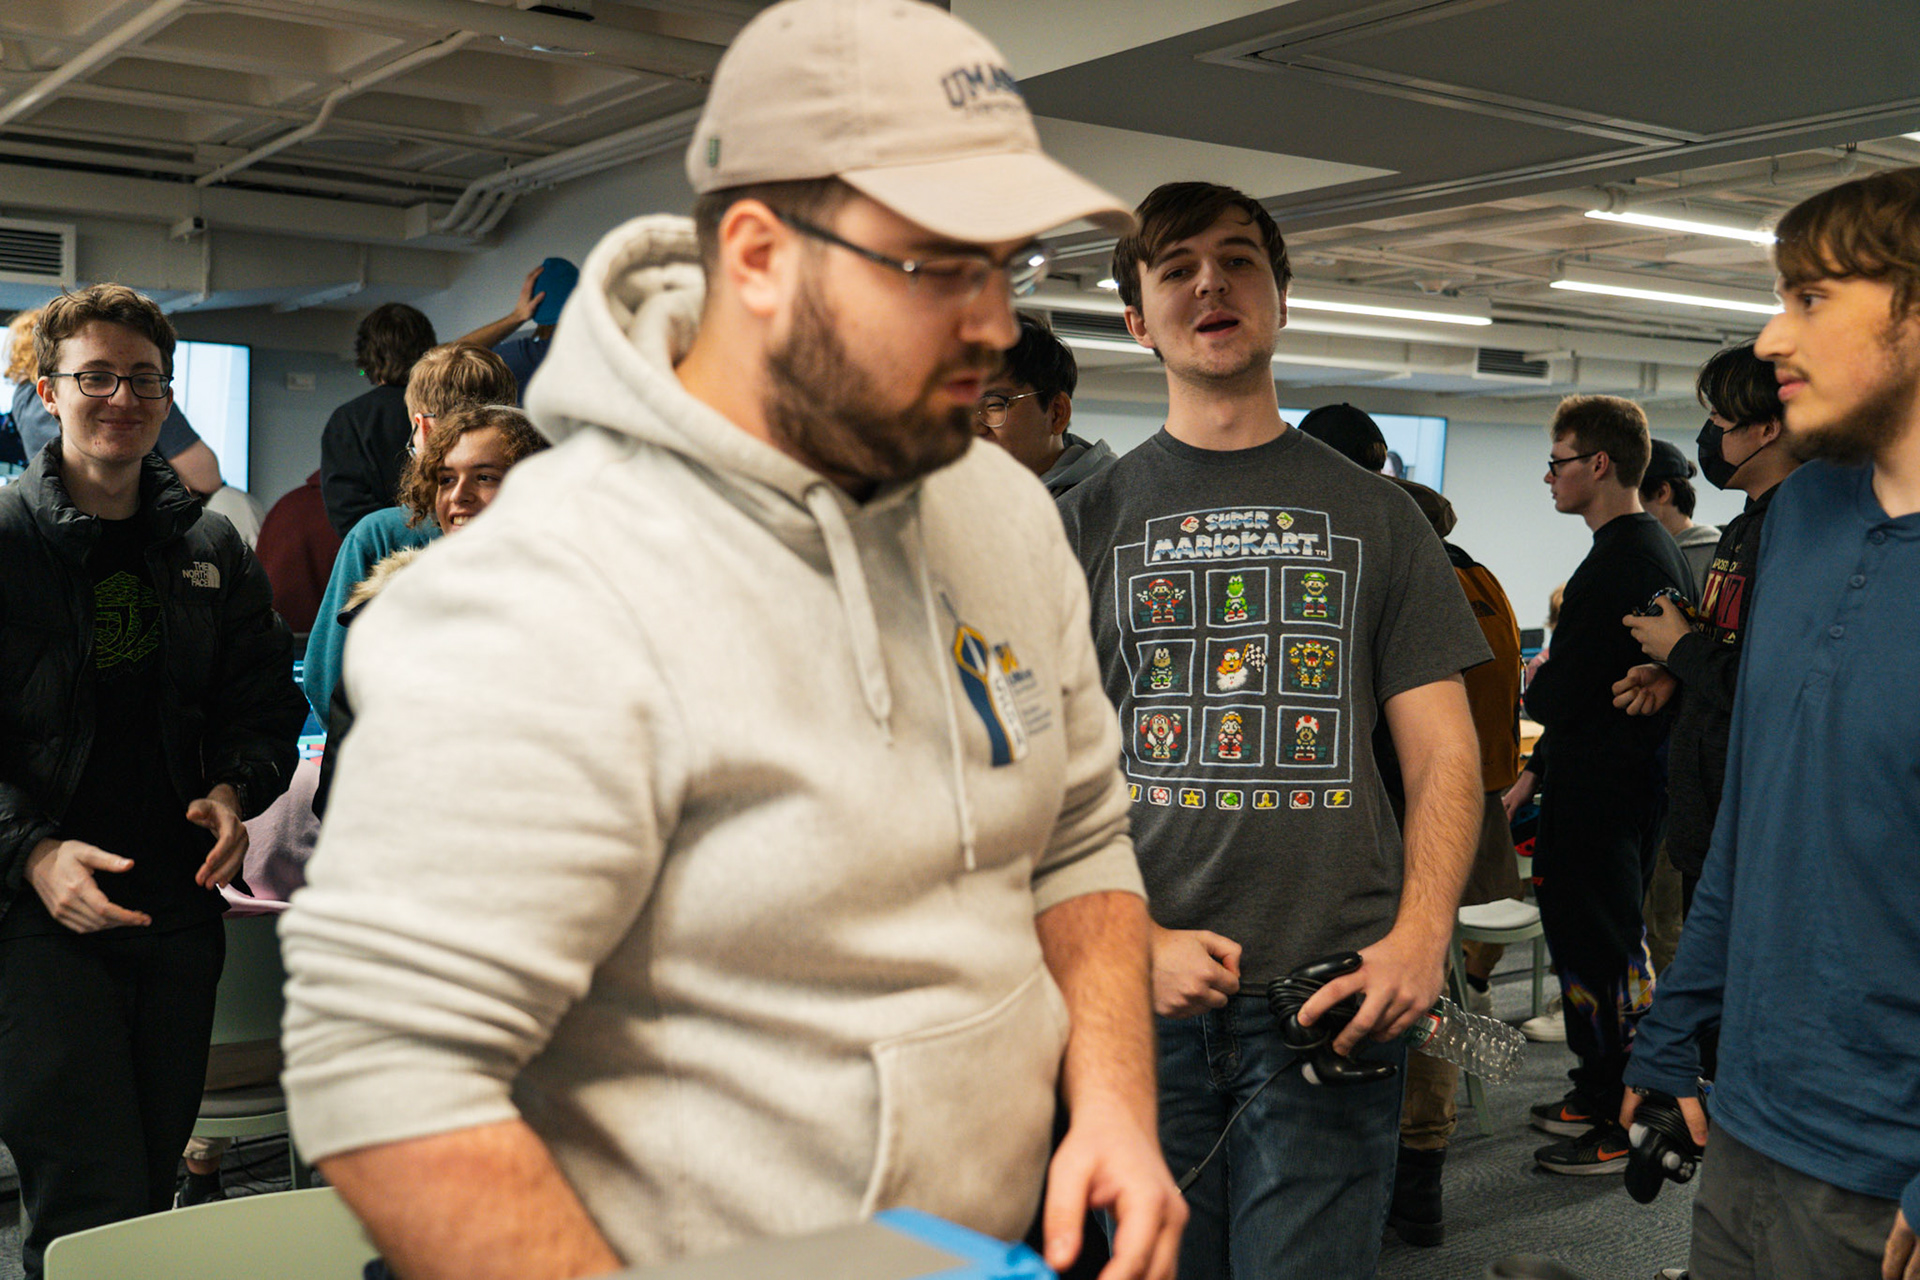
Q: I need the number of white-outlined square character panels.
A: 9